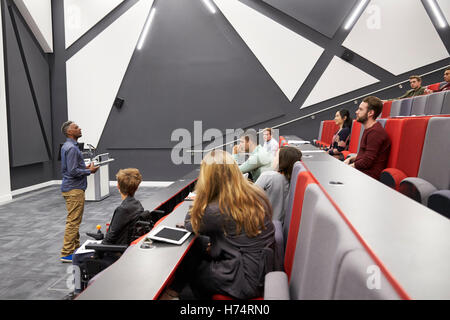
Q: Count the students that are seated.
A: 9